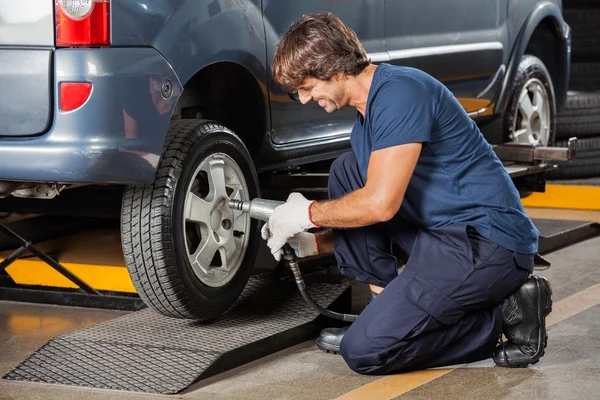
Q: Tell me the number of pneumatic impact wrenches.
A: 1